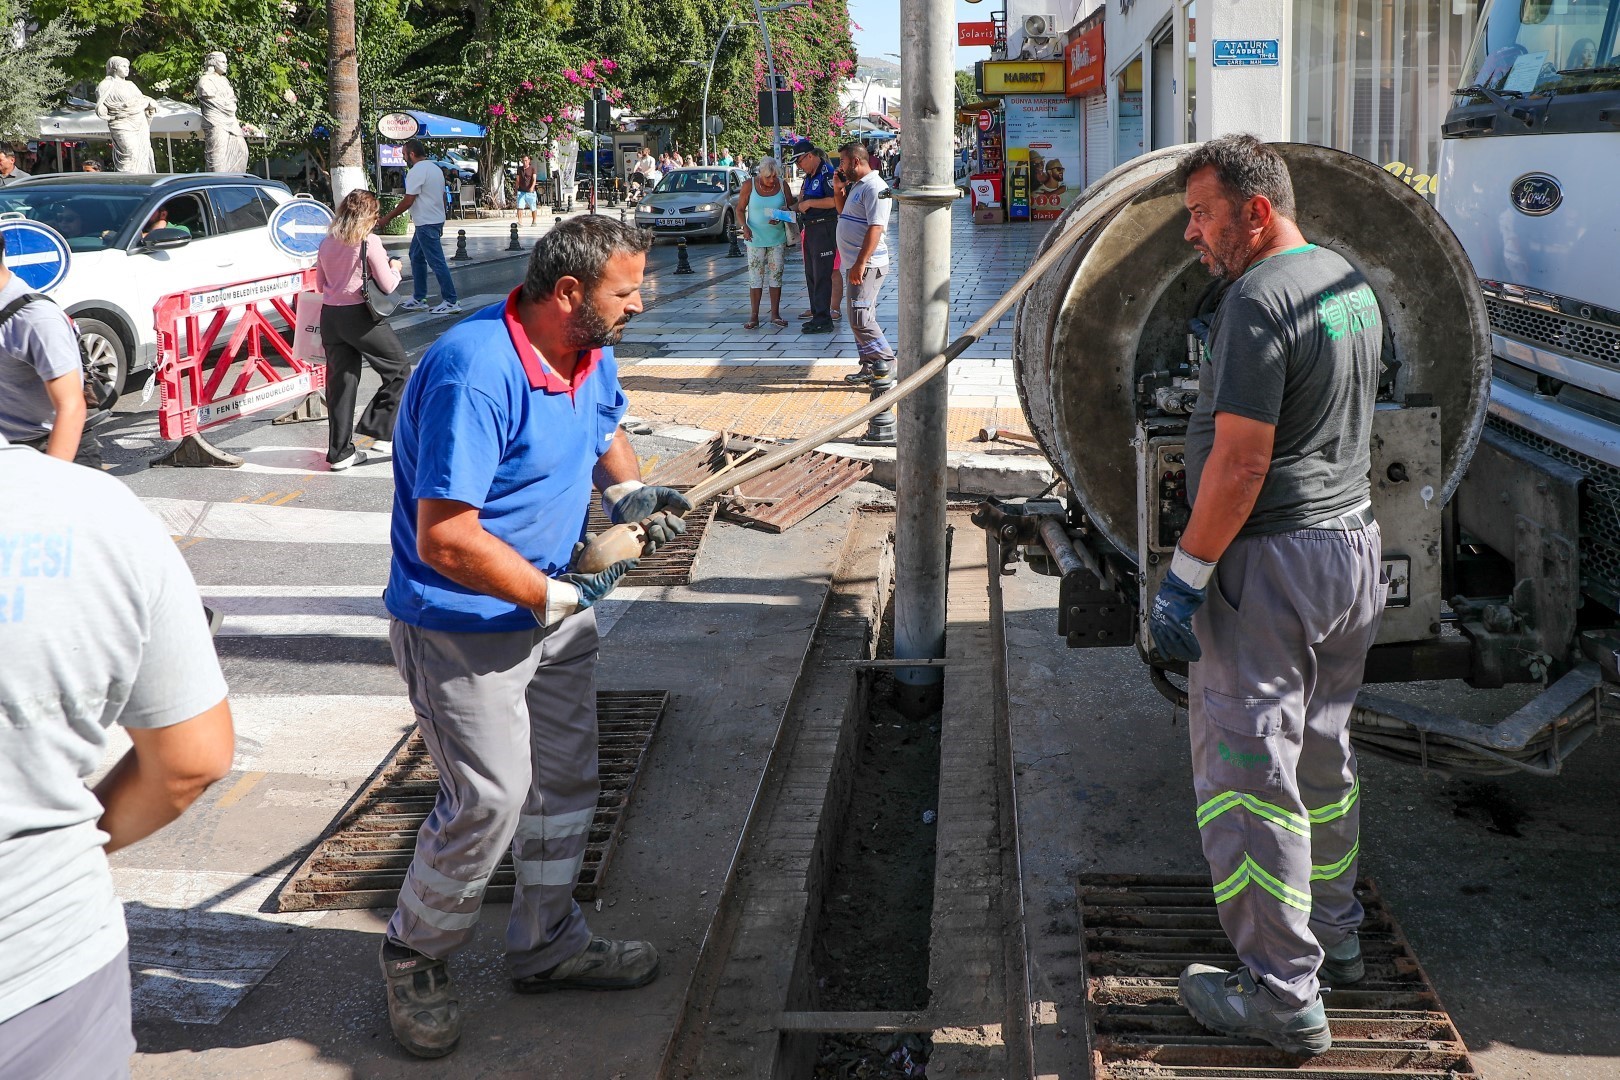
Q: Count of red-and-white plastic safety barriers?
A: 1